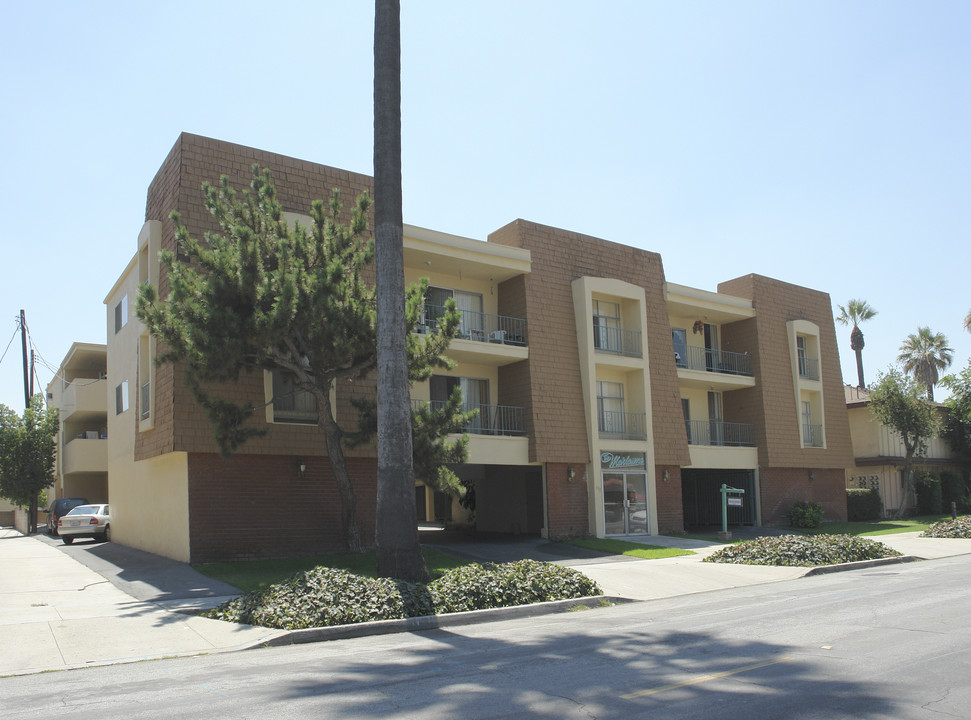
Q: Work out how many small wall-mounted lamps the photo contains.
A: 4